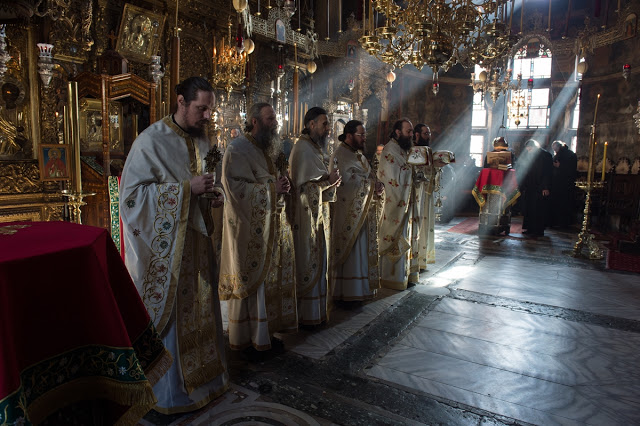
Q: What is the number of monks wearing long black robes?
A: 2